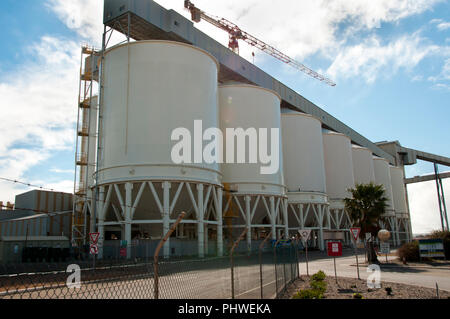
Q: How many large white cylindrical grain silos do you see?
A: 7